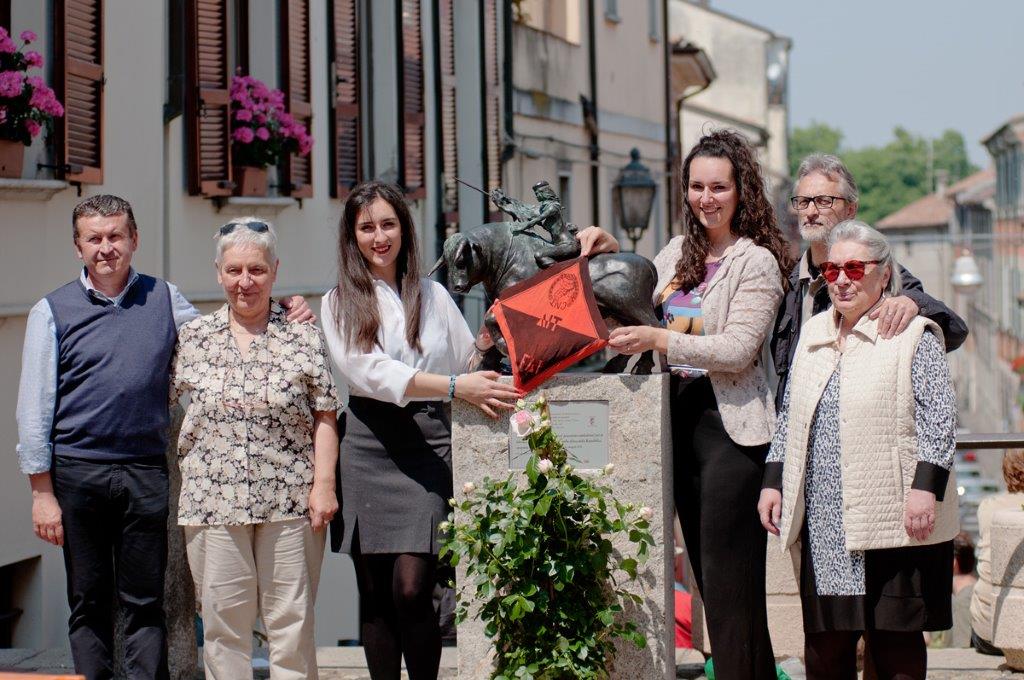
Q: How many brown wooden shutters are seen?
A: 7